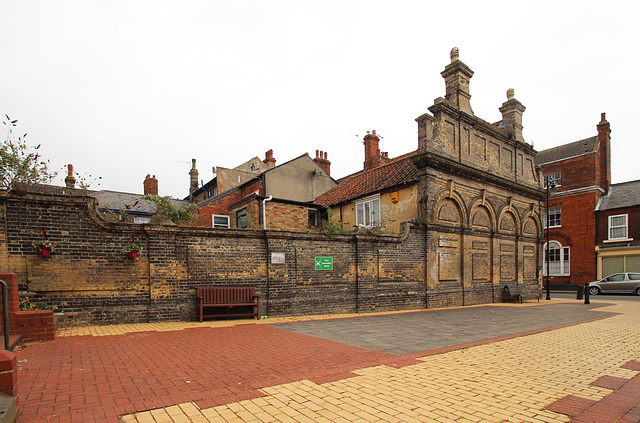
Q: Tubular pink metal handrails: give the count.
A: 0